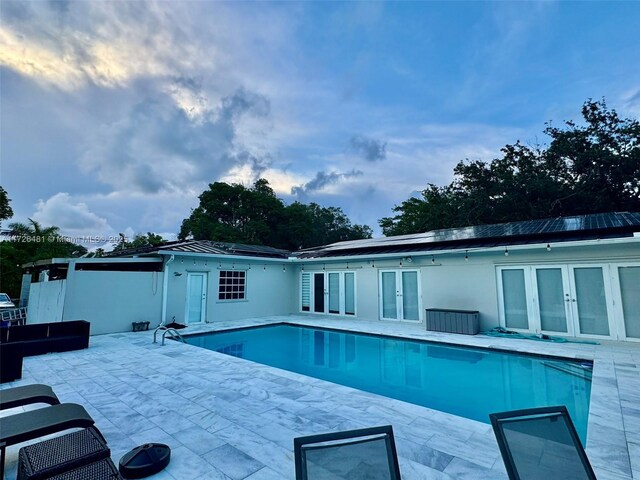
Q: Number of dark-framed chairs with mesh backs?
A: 2